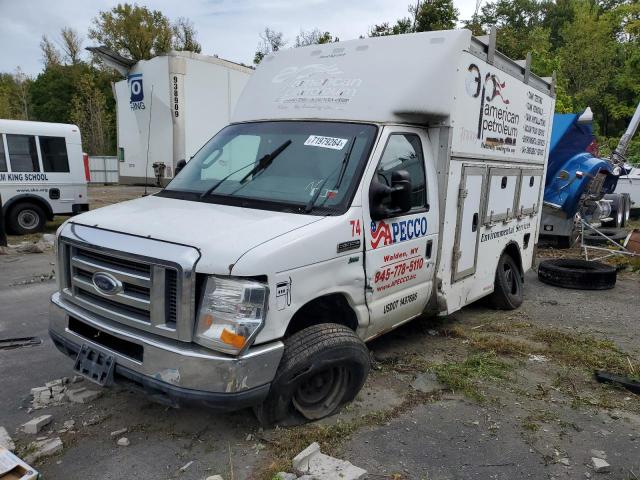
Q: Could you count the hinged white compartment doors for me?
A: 3